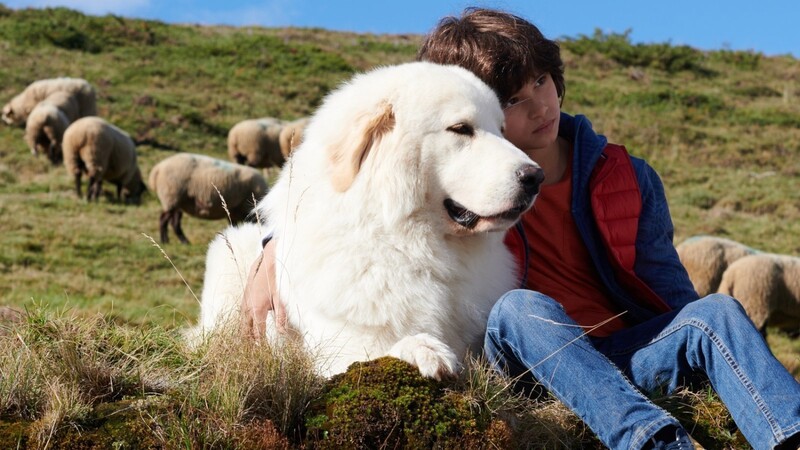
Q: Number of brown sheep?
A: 8